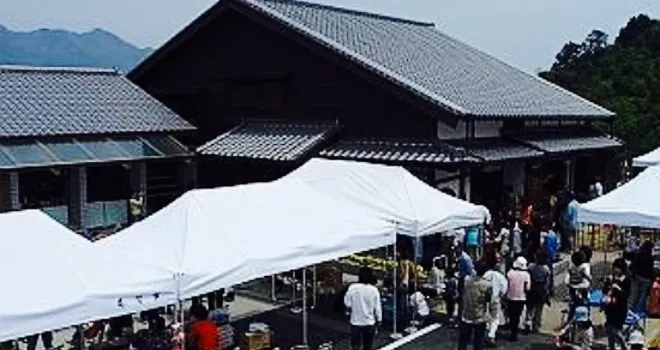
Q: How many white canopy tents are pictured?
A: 5